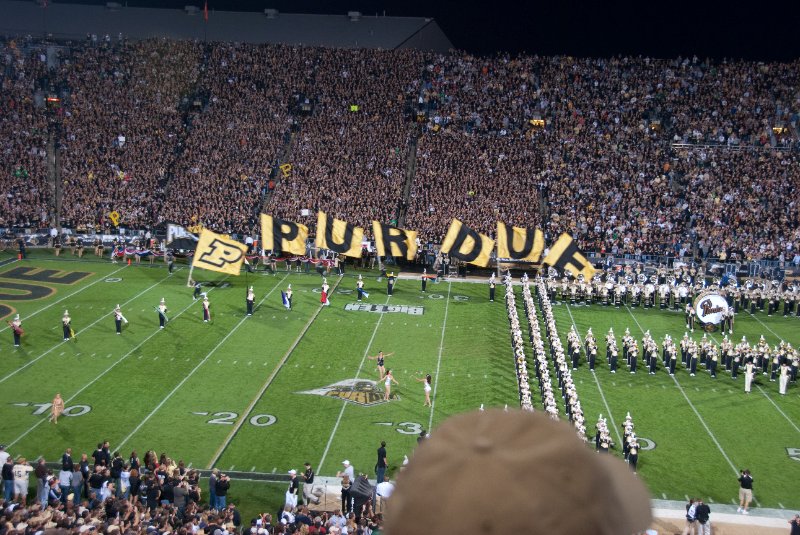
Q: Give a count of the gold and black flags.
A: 7